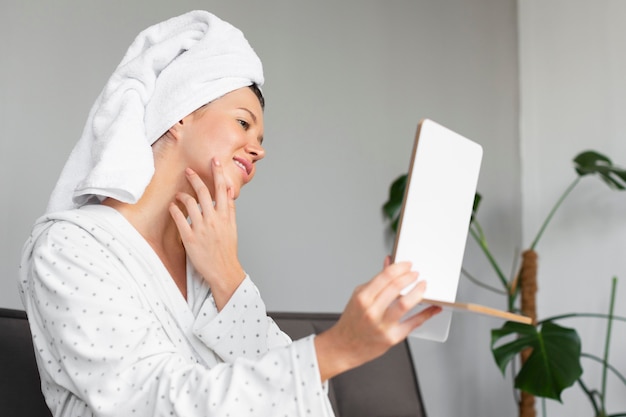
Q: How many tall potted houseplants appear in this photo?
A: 1